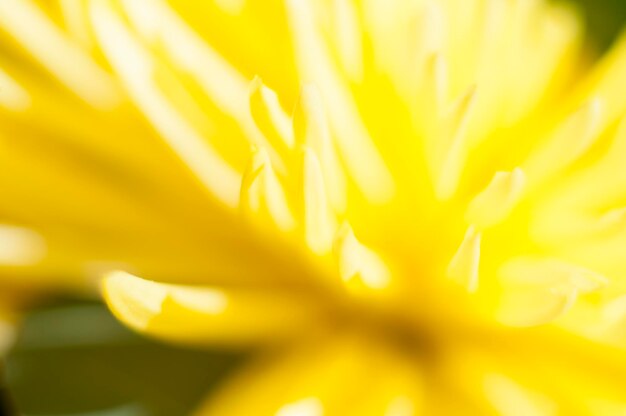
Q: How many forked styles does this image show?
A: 0